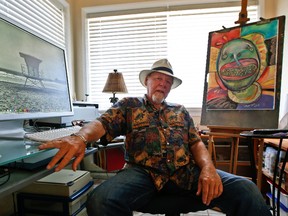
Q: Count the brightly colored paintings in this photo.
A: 1